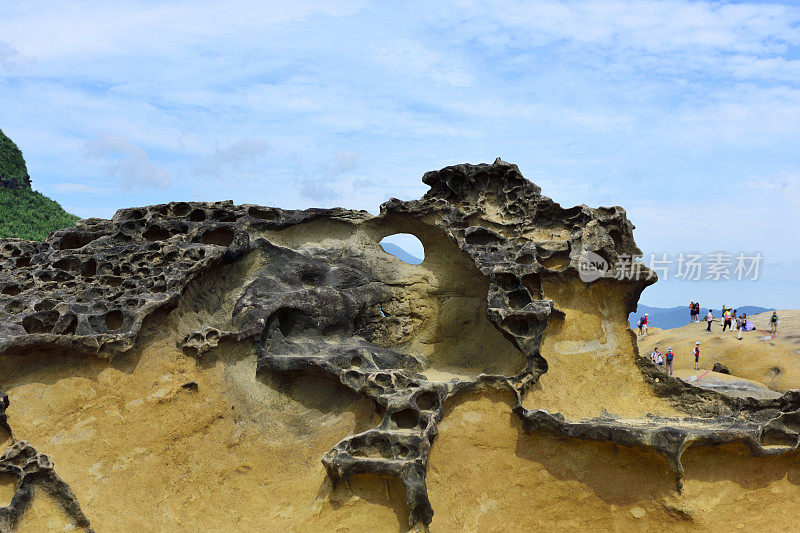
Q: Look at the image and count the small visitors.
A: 15